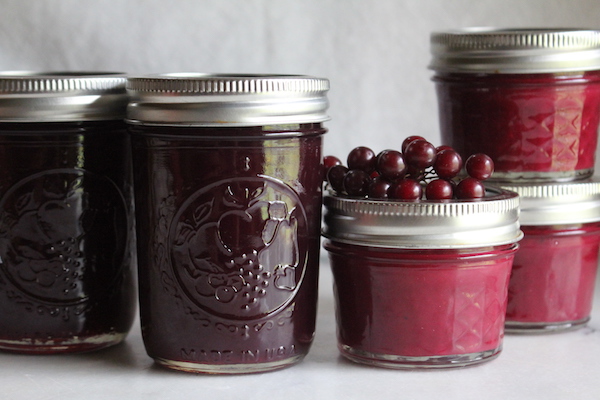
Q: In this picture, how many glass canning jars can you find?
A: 5